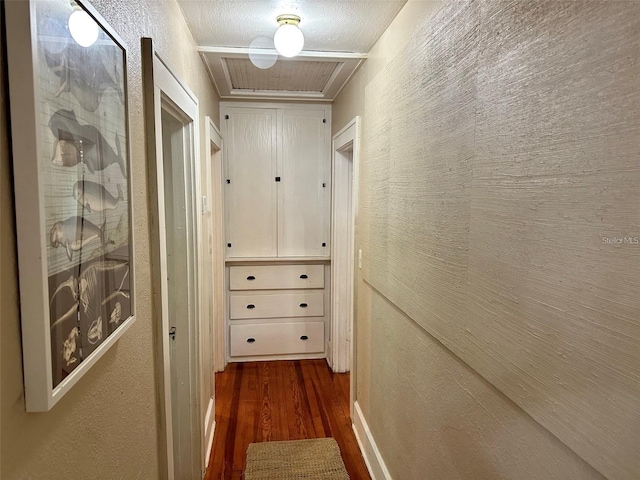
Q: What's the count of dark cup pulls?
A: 6